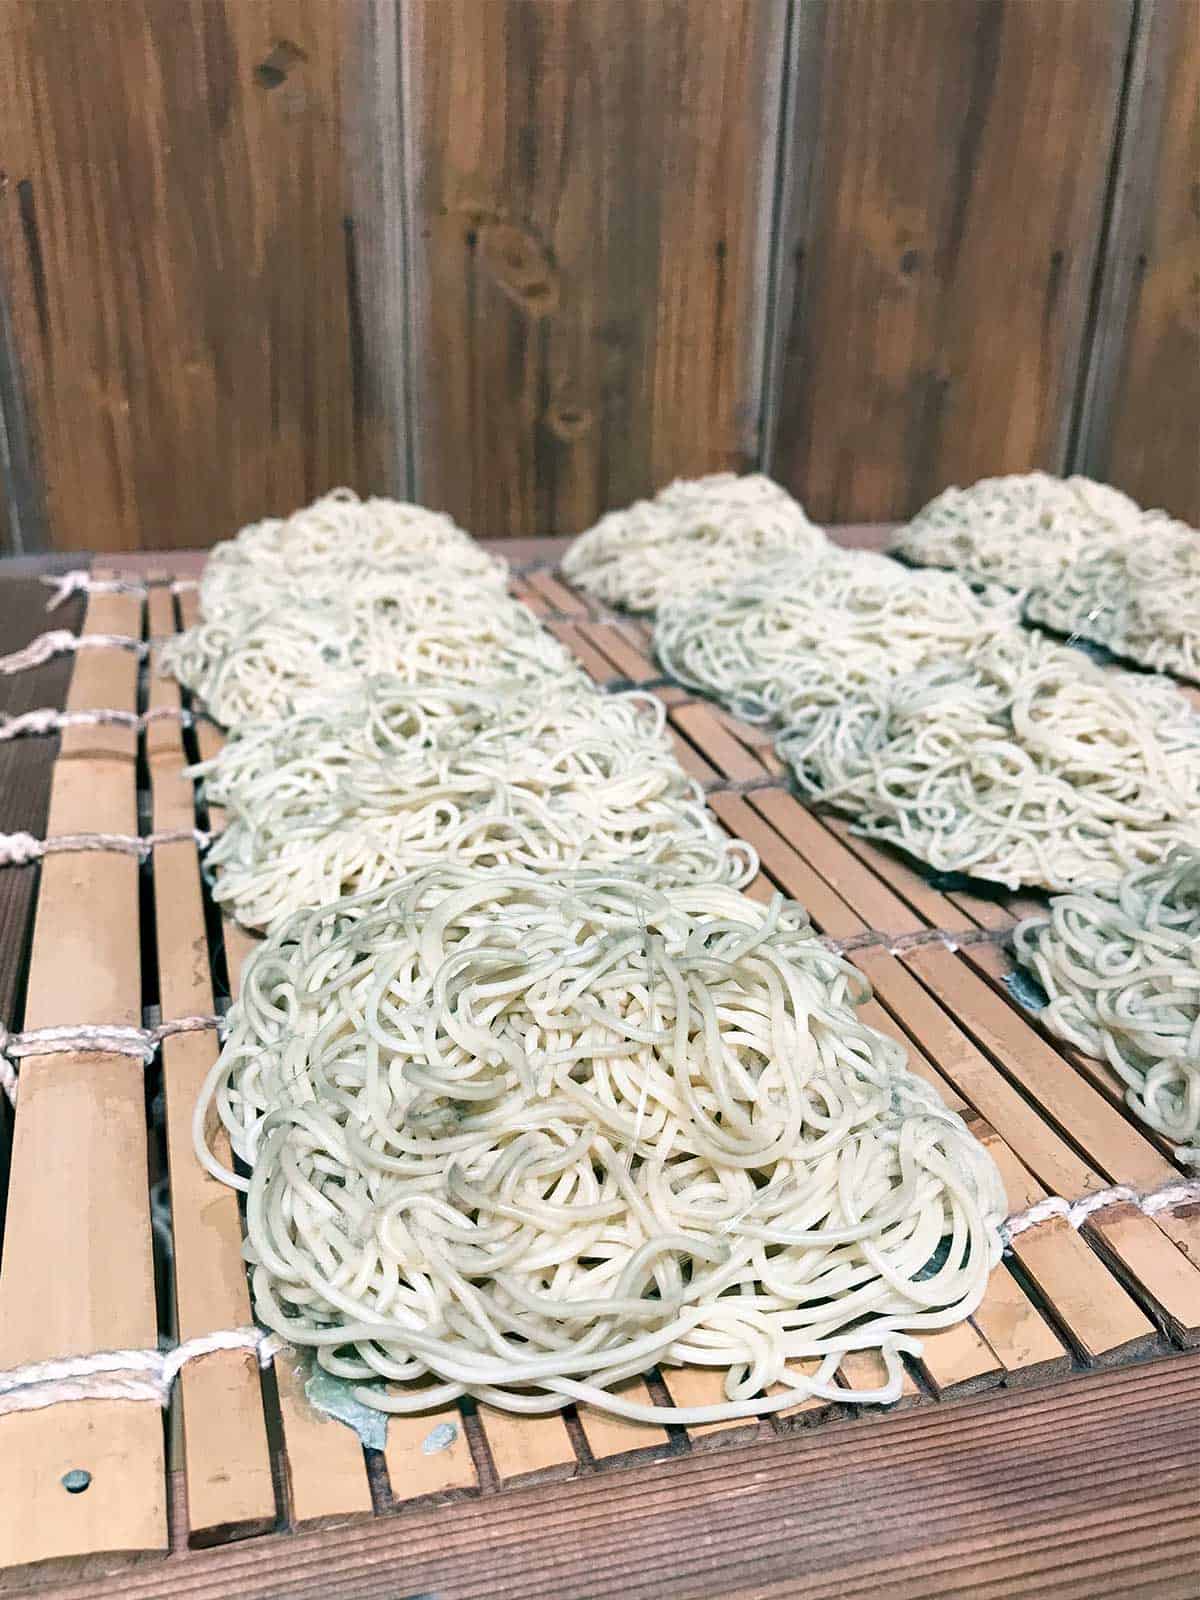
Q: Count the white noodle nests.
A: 10